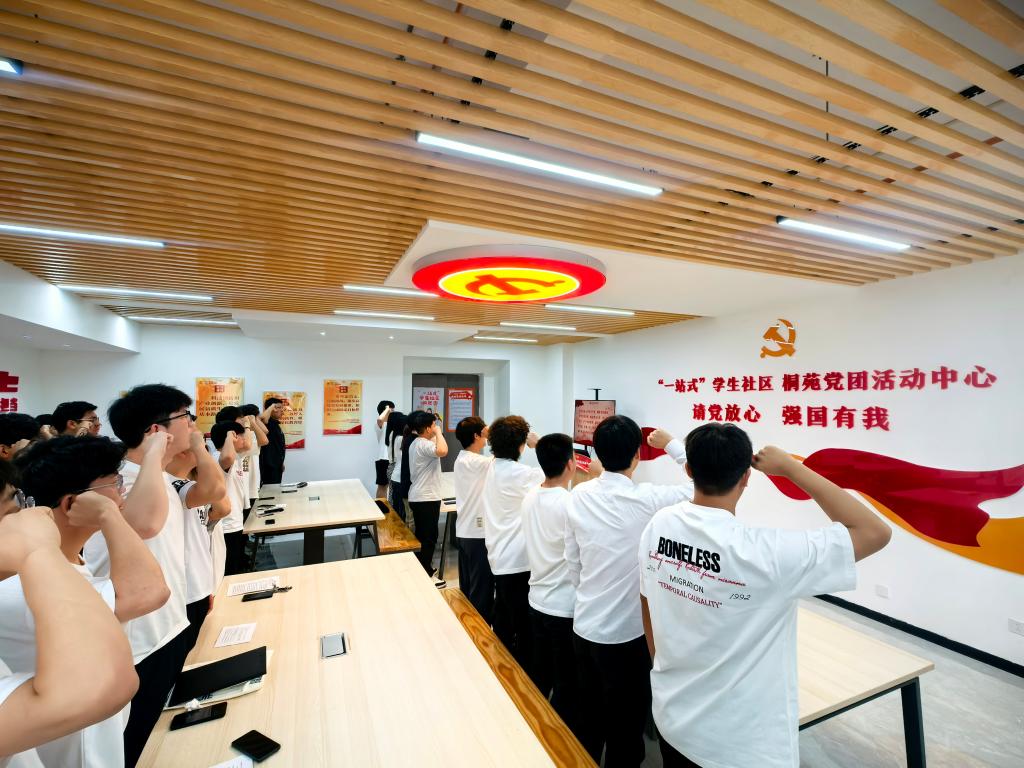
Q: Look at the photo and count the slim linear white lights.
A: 11